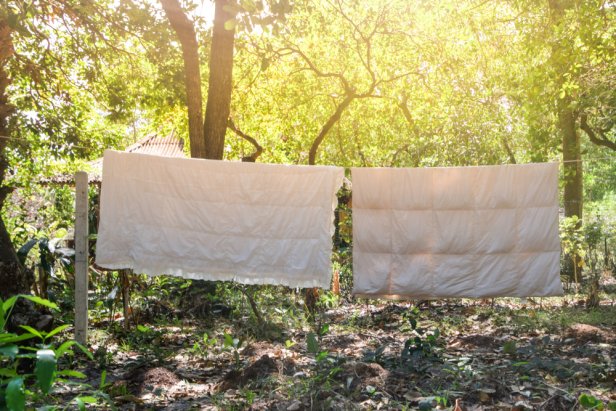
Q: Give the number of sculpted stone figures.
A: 0